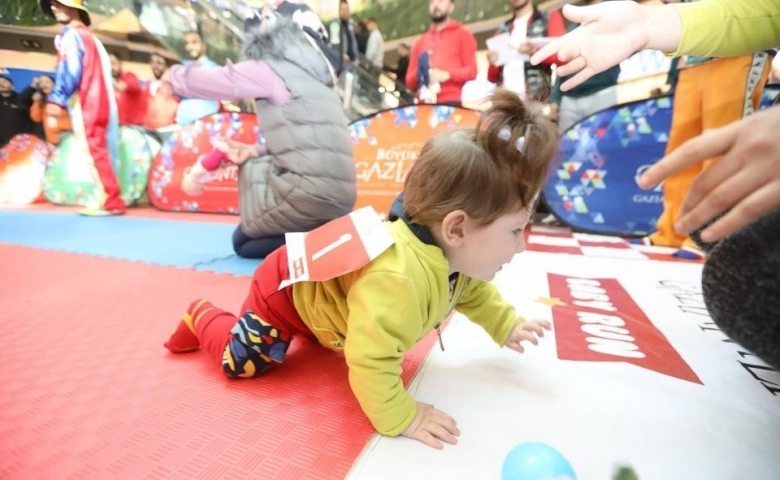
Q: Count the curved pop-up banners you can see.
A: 5